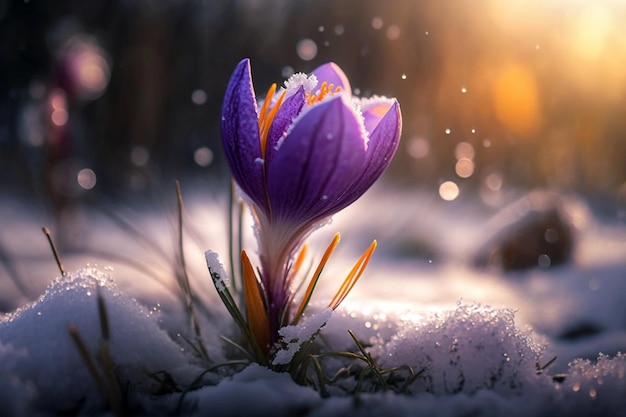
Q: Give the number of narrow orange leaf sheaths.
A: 4